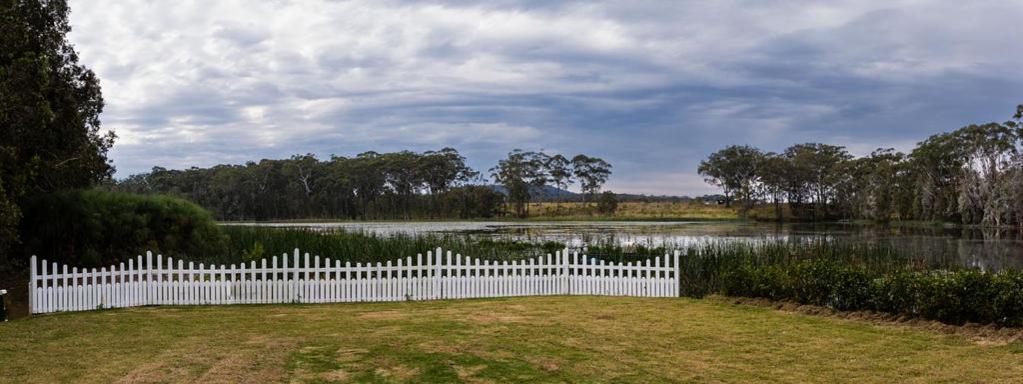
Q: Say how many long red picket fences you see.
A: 0